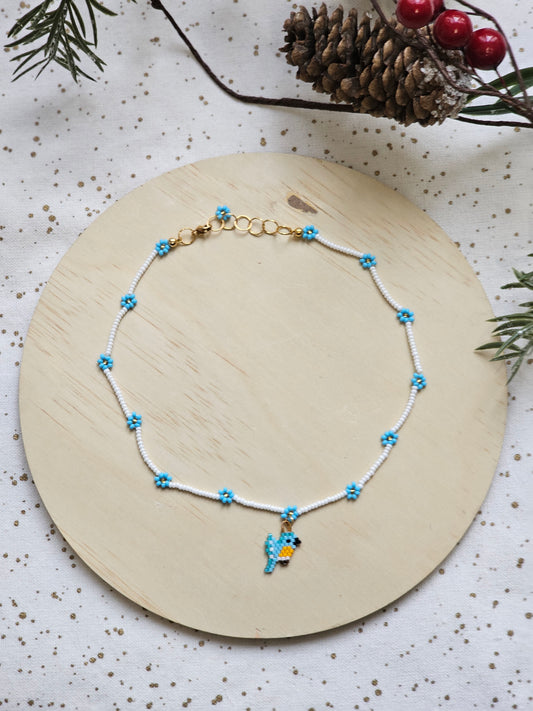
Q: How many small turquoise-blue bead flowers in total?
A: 14